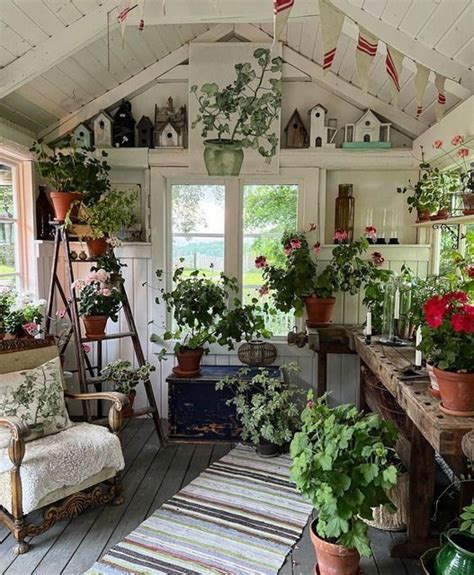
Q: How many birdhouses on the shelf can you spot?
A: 8